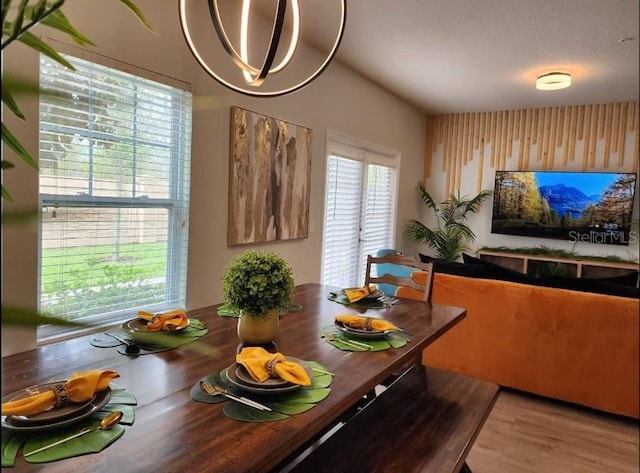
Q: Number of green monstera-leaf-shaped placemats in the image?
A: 6